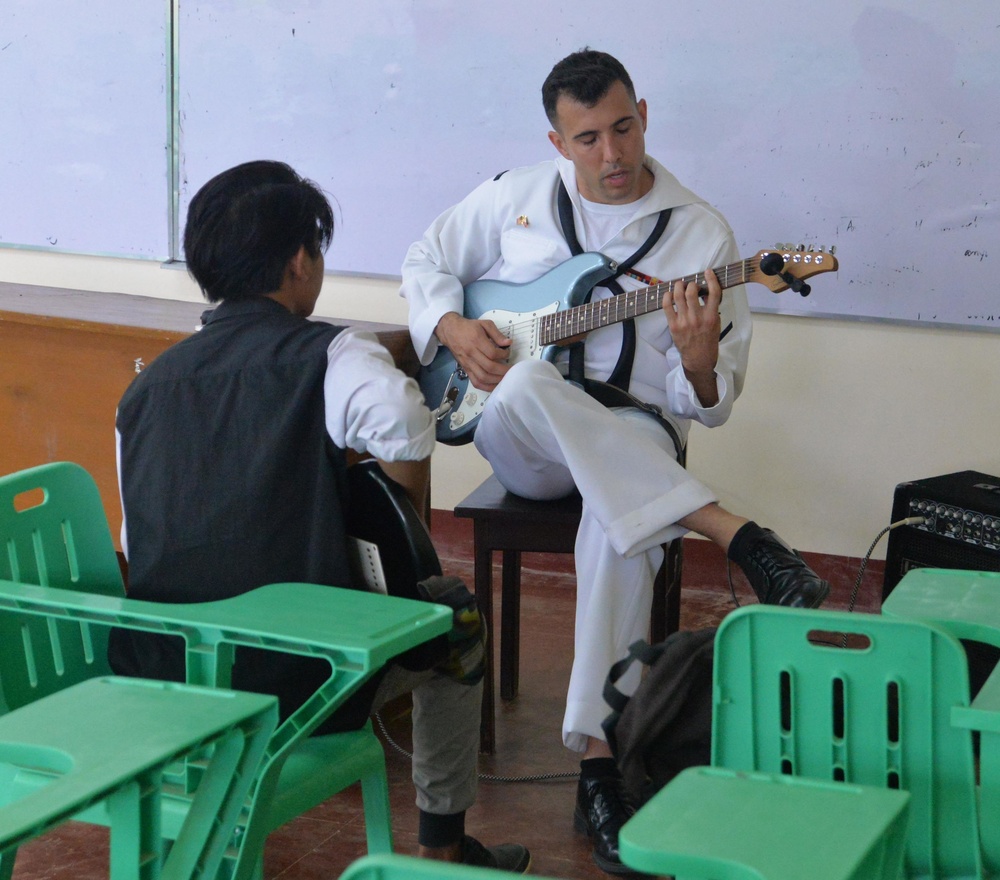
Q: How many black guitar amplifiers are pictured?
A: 1